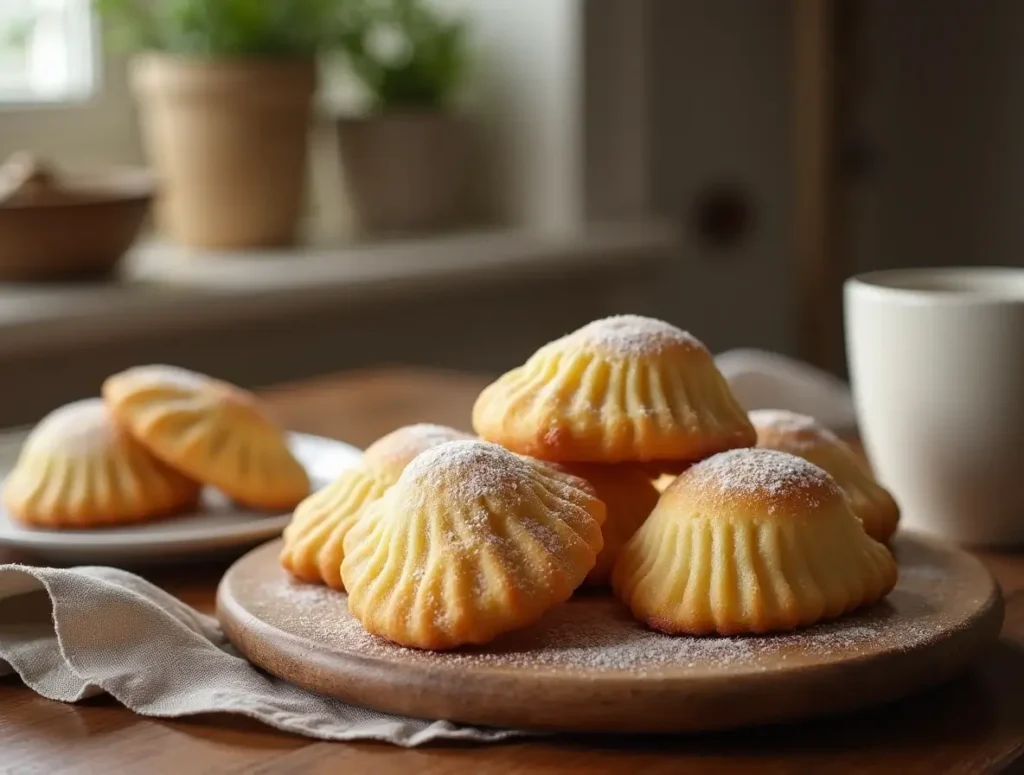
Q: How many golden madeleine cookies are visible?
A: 8